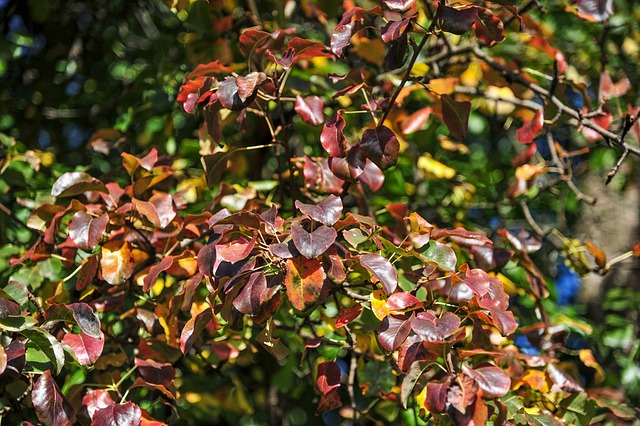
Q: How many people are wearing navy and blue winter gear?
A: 0